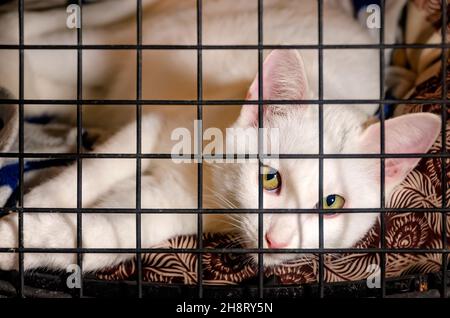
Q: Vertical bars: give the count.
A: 8